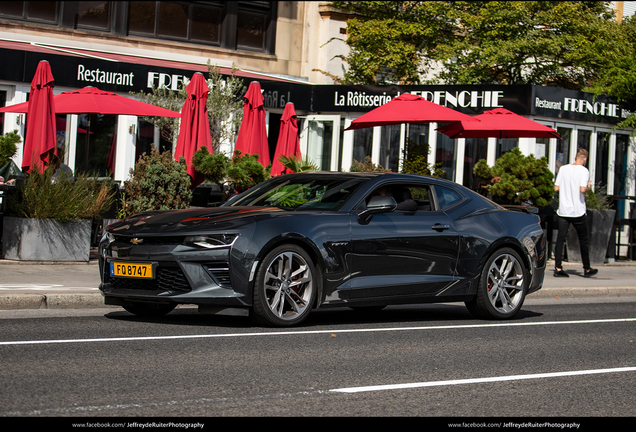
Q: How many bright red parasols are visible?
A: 7